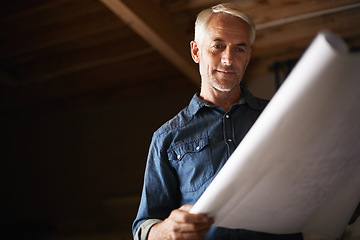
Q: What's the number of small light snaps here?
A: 4